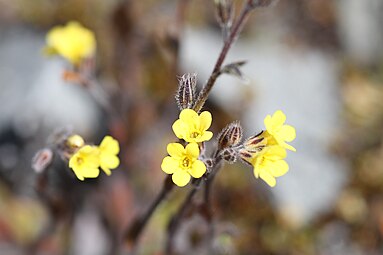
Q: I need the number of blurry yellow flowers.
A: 1